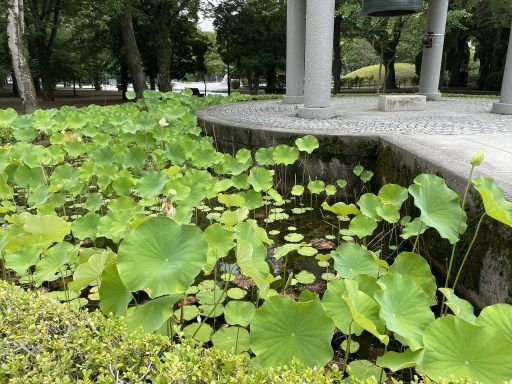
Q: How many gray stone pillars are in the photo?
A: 4